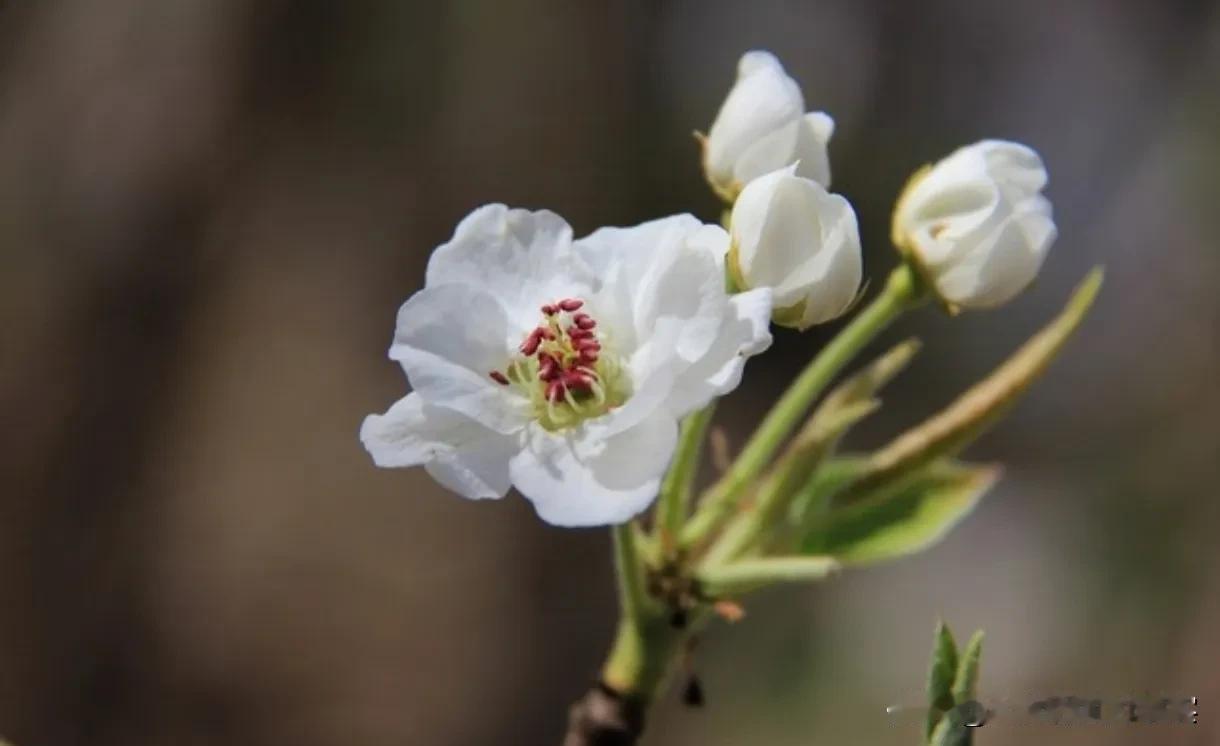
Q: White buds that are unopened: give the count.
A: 3